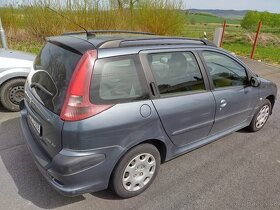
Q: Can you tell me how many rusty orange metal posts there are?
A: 2